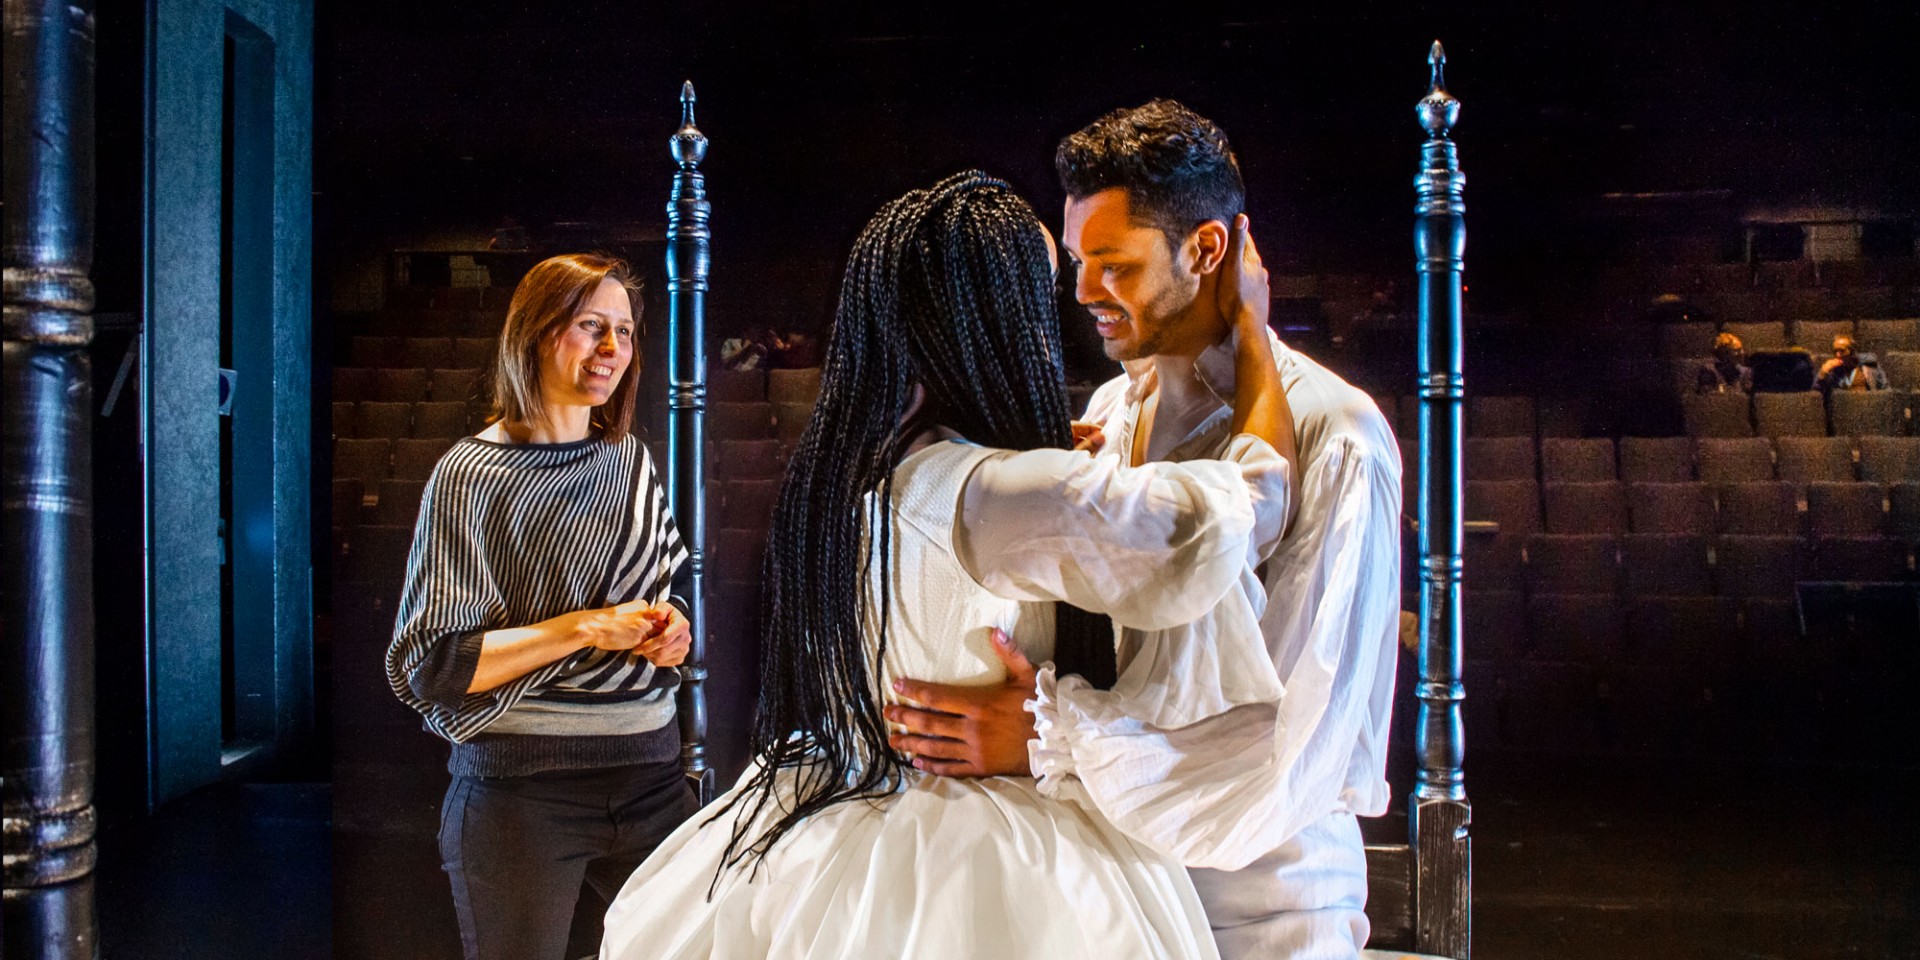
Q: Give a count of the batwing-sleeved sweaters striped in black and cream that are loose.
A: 1